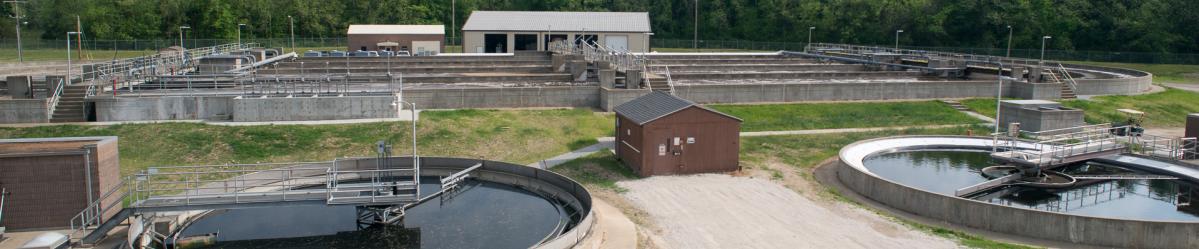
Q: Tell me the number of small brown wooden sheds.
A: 1